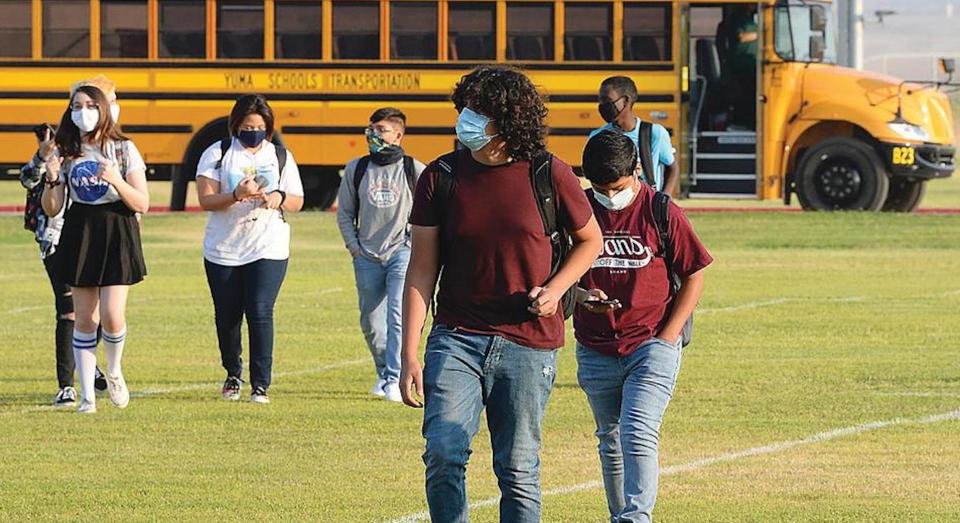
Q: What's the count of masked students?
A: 7